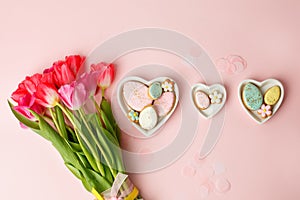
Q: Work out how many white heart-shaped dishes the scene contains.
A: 3